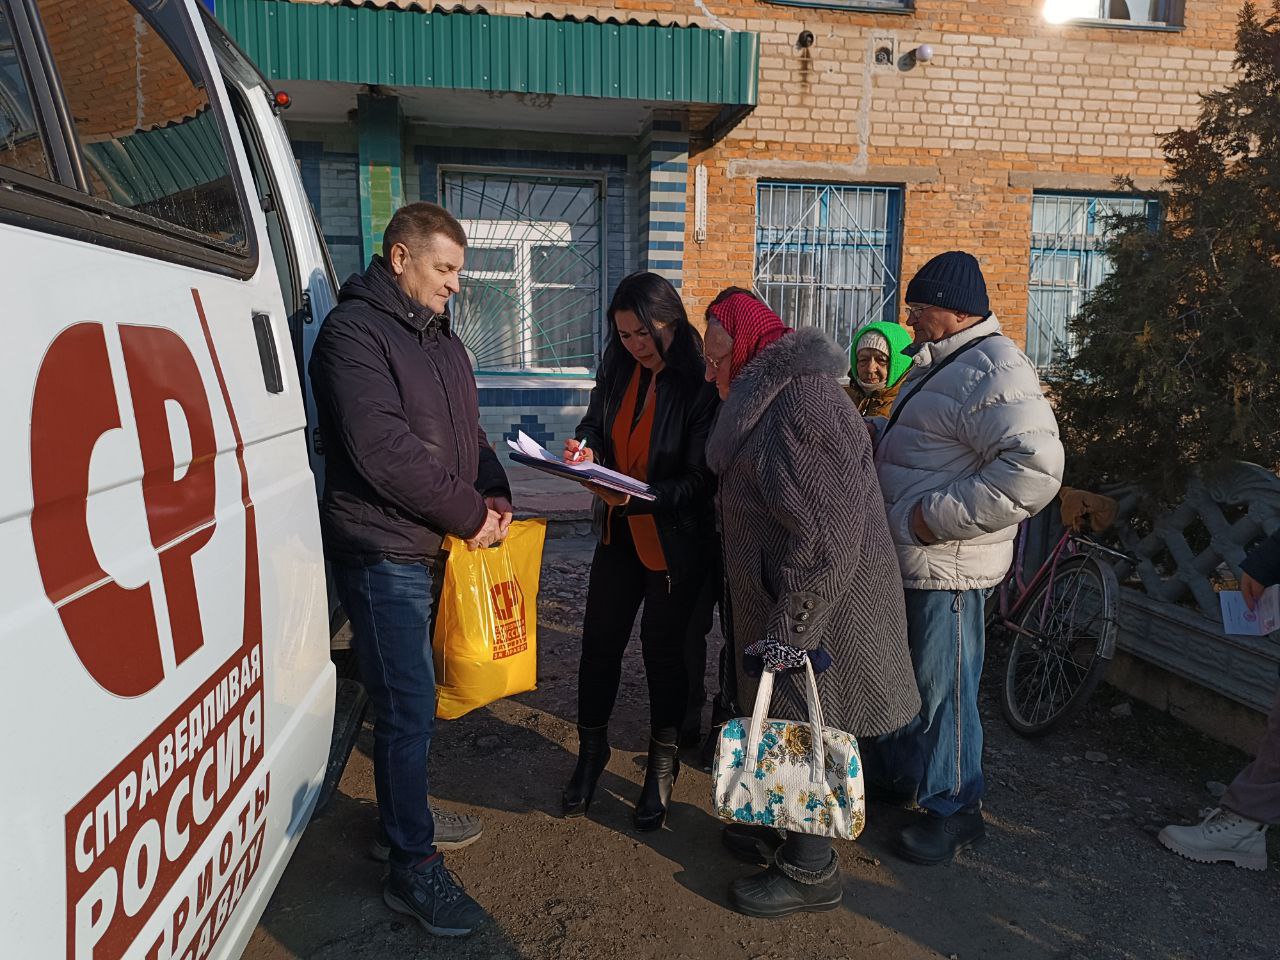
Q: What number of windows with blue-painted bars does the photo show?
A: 2